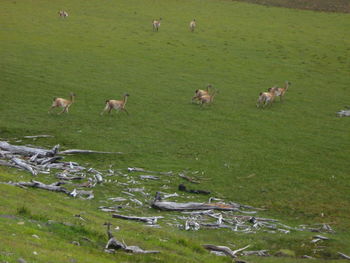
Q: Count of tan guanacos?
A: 9